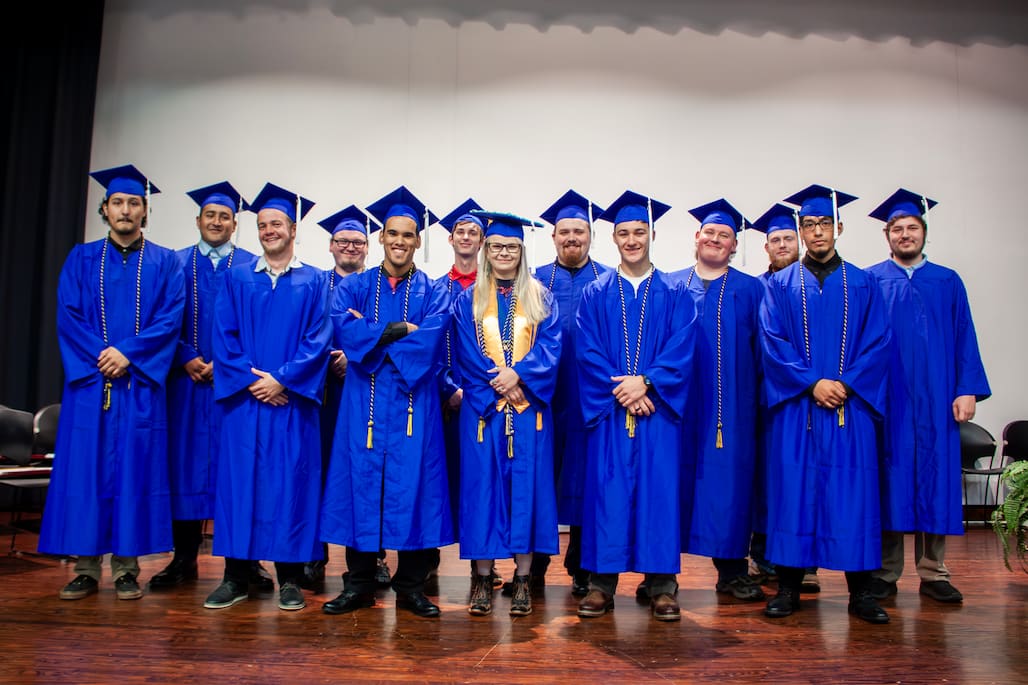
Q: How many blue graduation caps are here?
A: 13